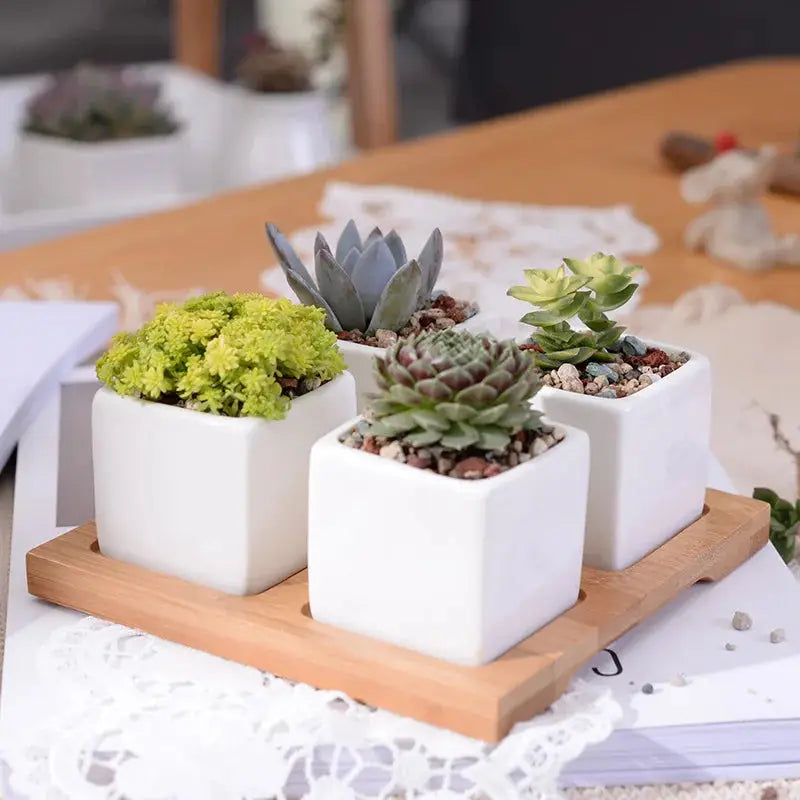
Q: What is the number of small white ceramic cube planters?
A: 4